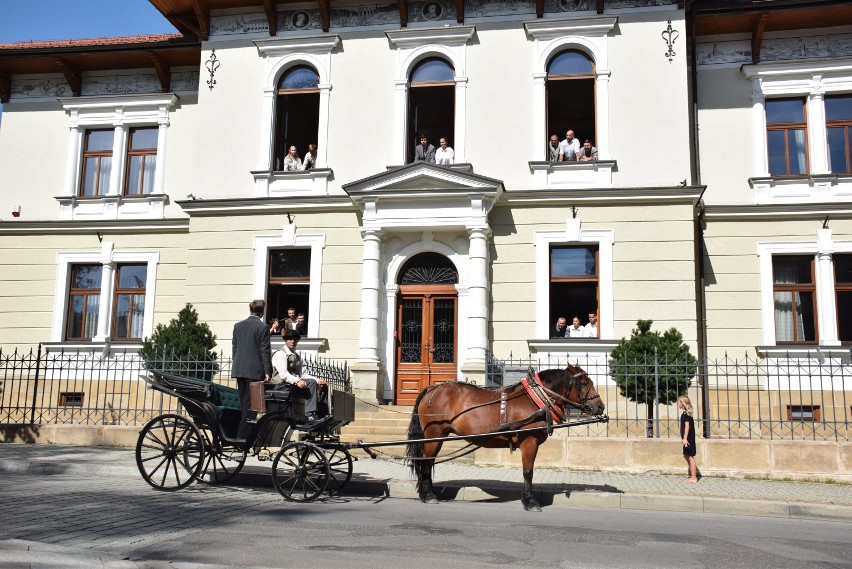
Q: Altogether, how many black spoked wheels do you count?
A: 4